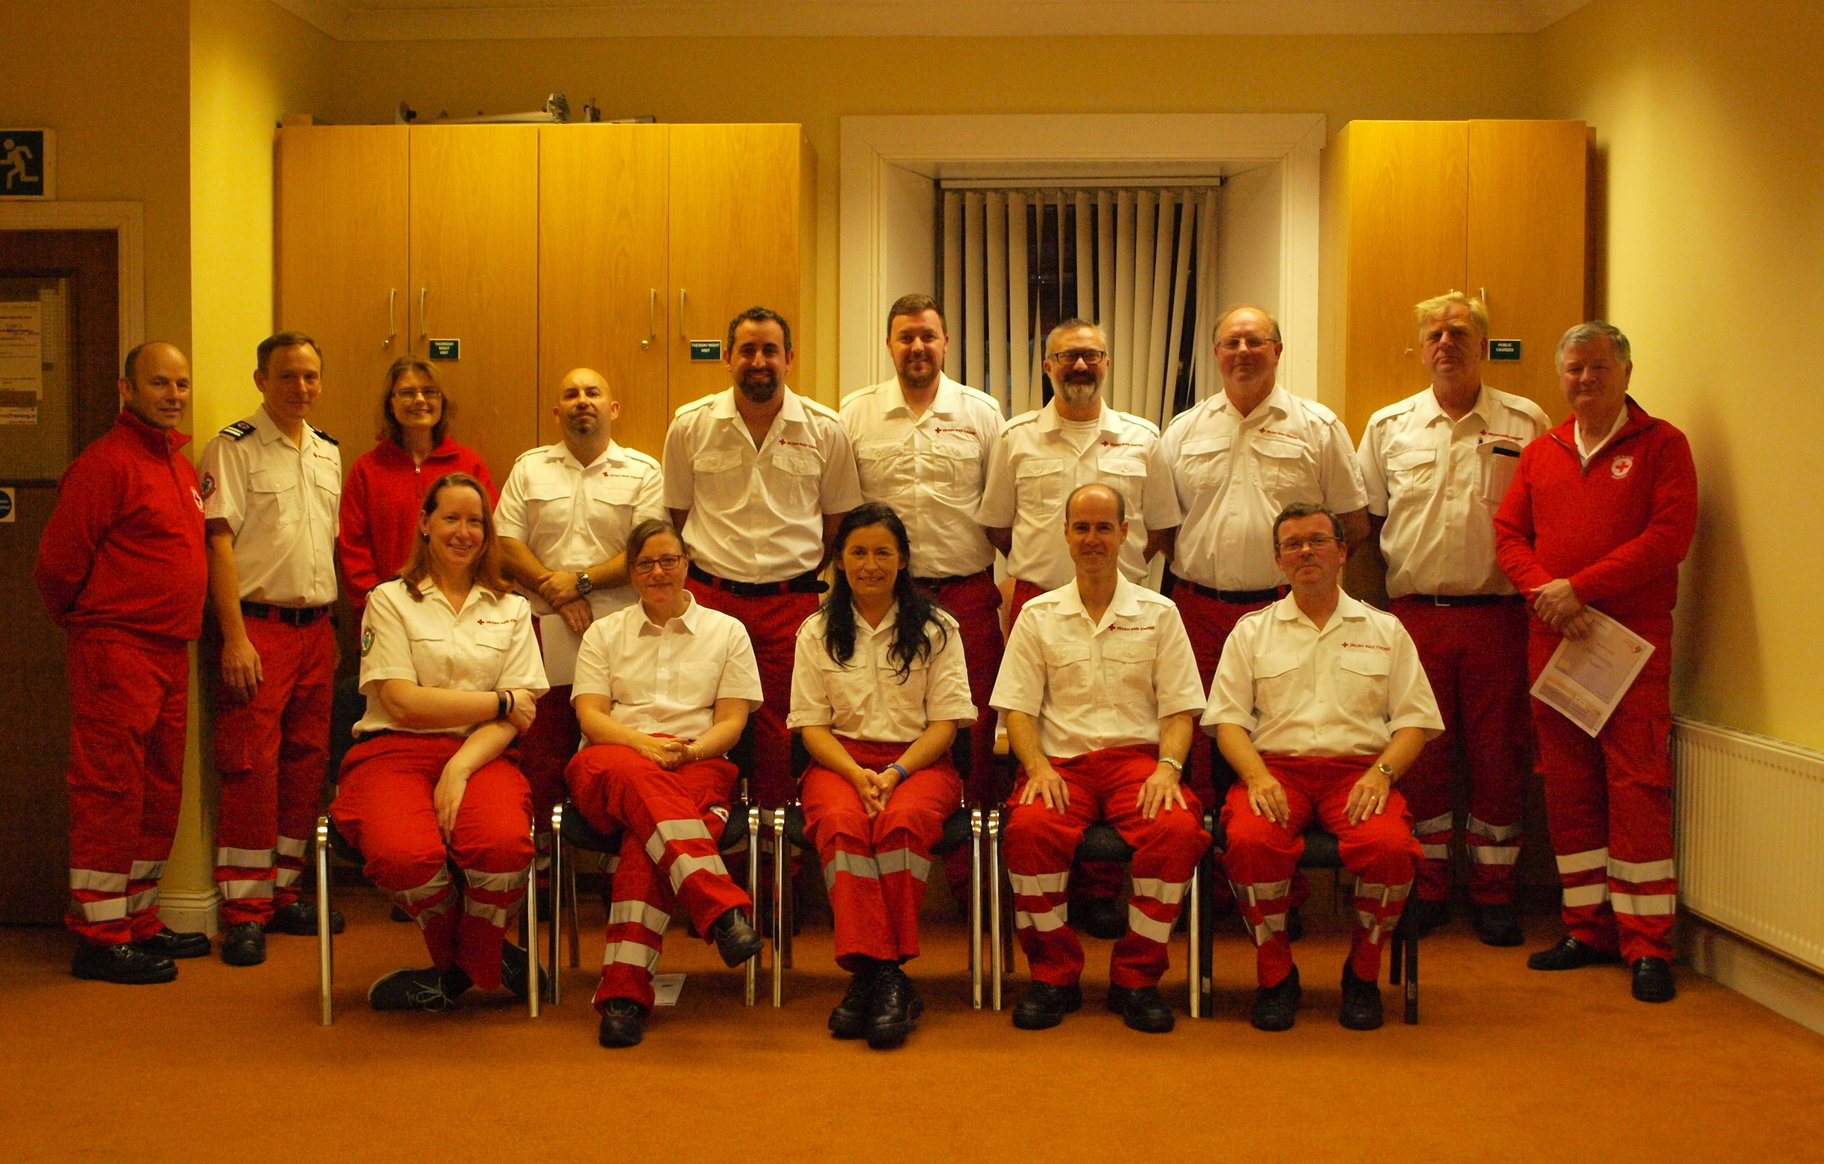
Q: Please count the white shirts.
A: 12